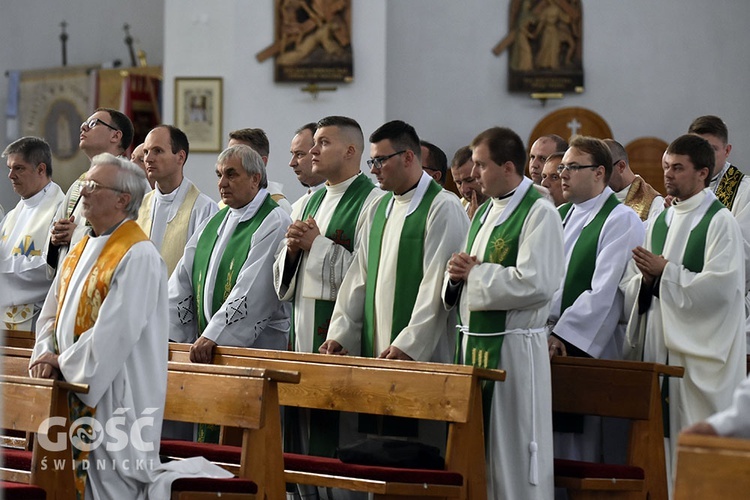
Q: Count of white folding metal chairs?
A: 0